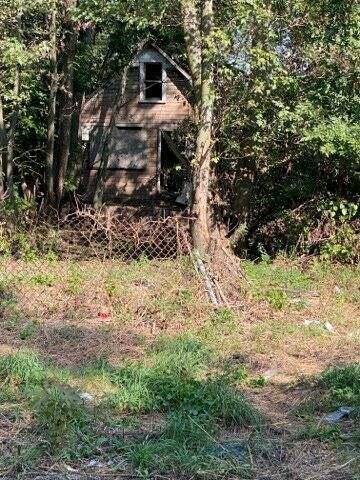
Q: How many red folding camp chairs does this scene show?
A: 0